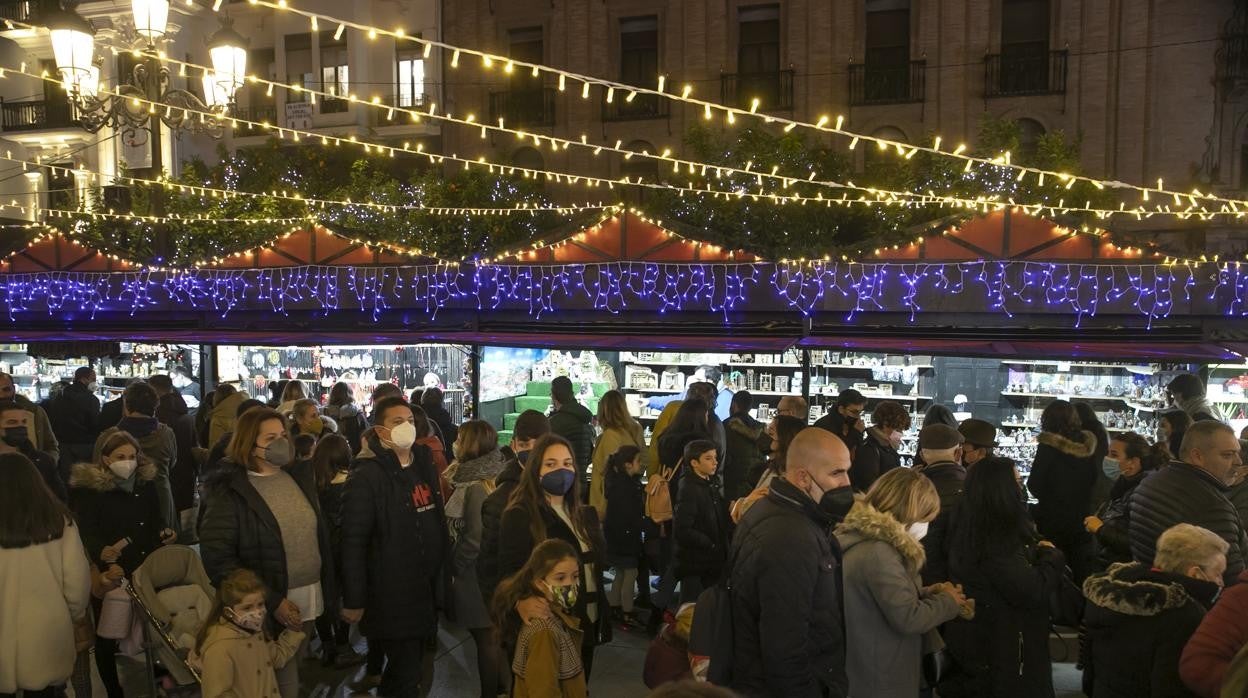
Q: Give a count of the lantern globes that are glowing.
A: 5